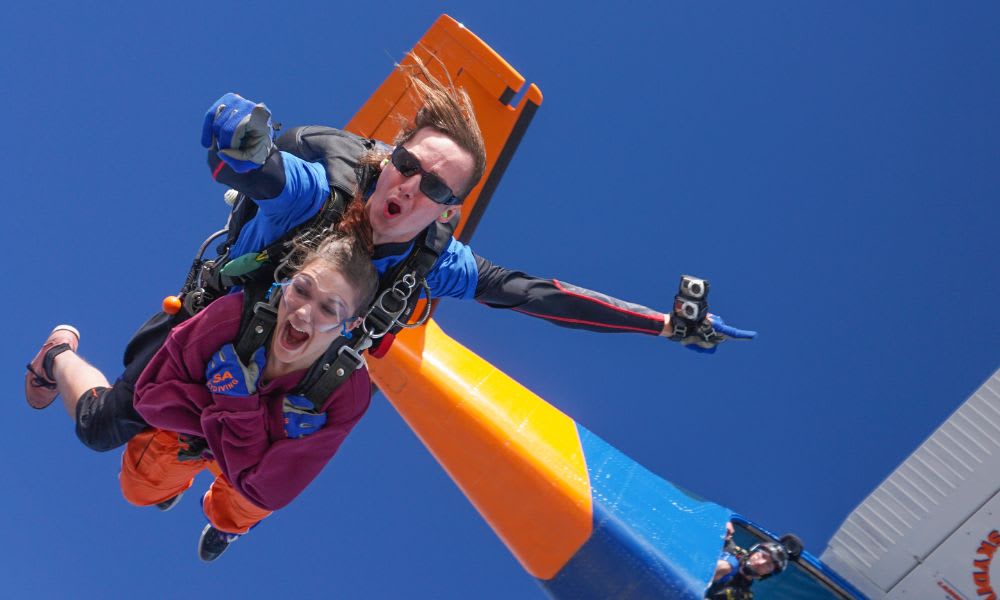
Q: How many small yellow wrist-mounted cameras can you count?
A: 0